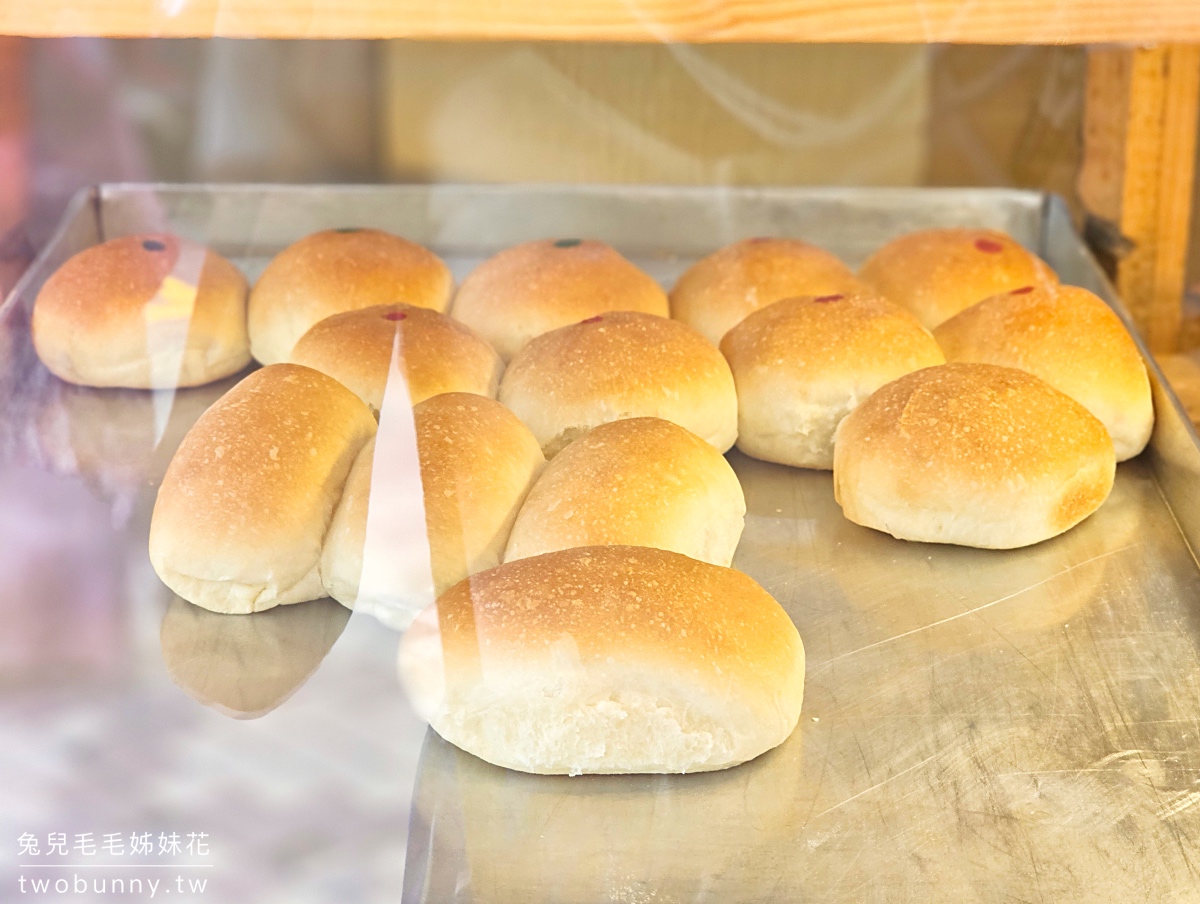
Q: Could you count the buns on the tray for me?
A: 14